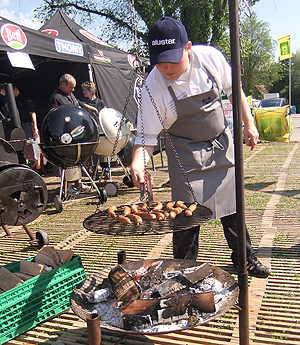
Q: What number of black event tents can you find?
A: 2